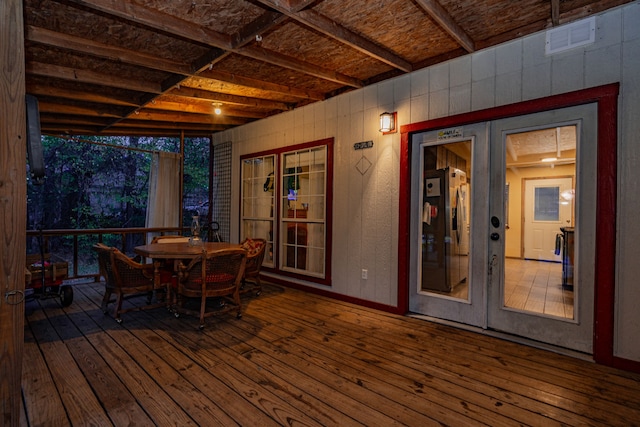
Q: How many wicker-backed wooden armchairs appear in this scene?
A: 4